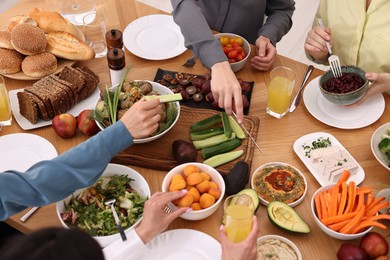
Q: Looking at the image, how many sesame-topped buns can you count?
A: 4